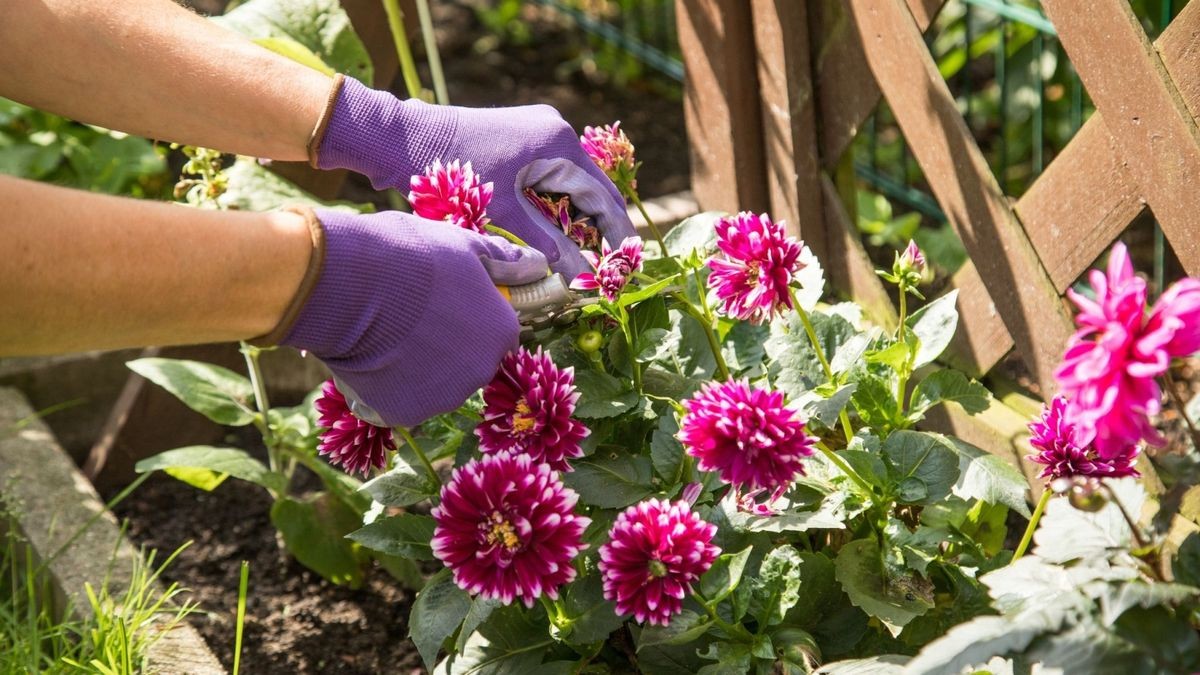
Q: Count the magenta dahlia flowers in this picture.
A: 11